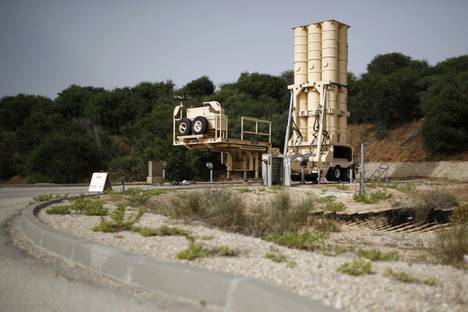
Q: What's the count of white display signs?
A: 1